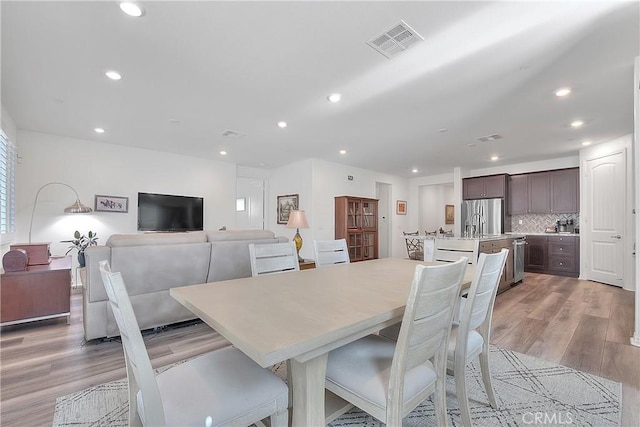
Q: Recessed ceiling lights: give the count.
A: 12